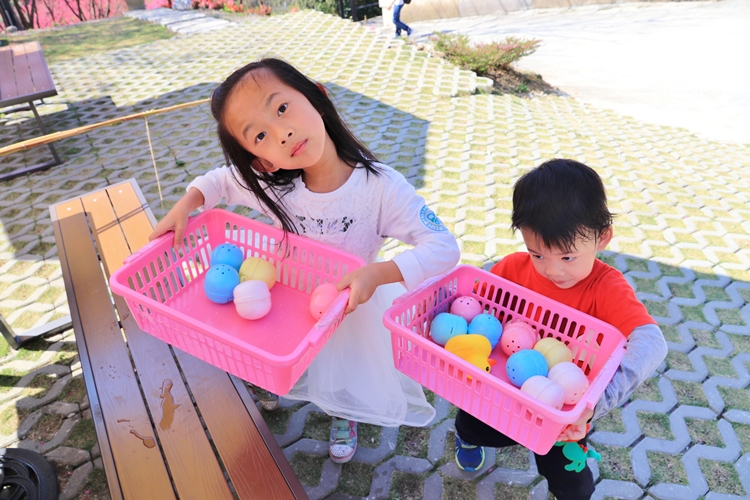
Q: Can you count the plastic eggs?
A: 13